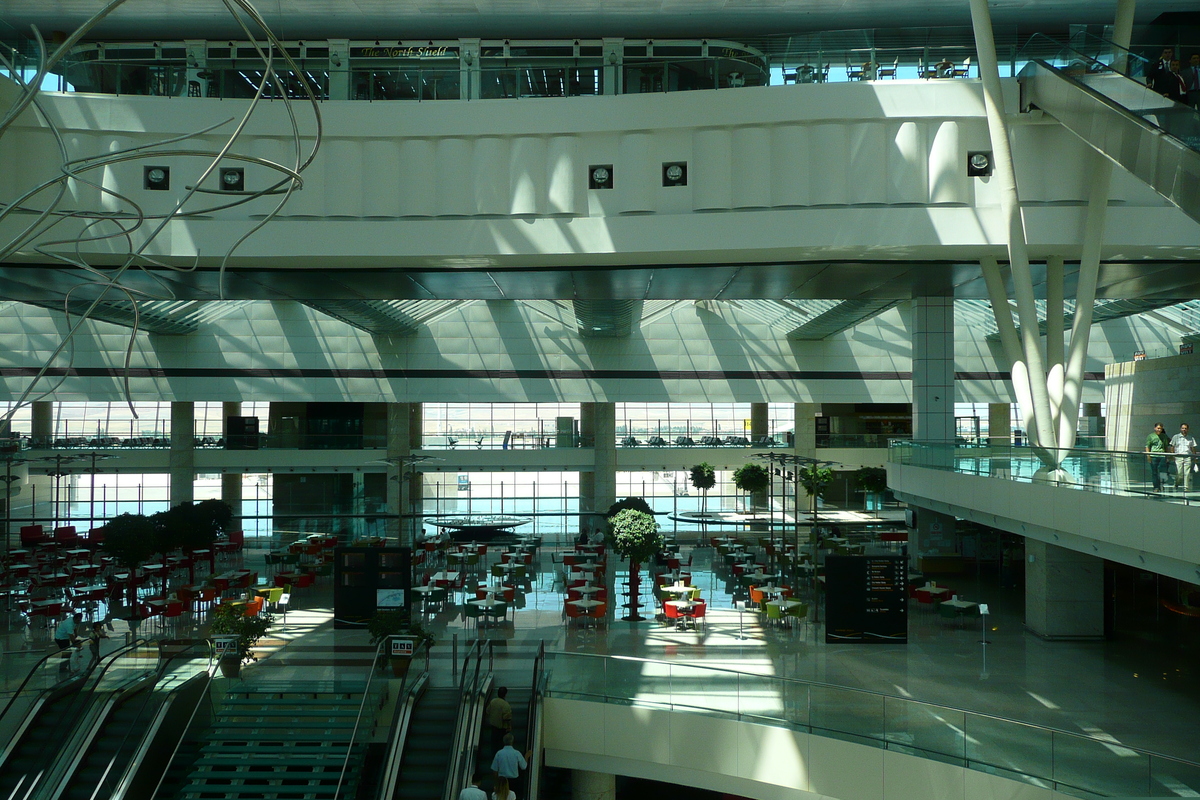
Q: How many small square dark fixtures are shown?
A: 5